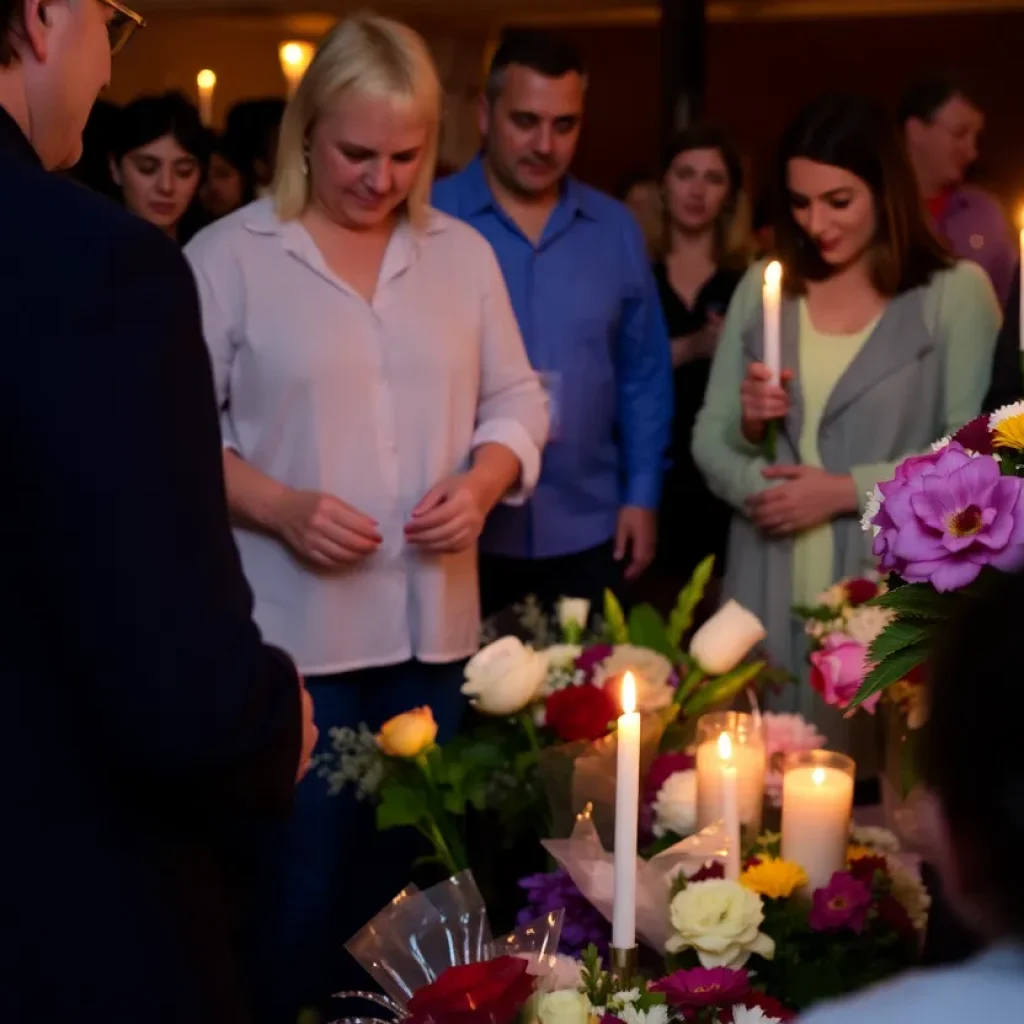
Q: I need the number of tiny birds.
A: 0